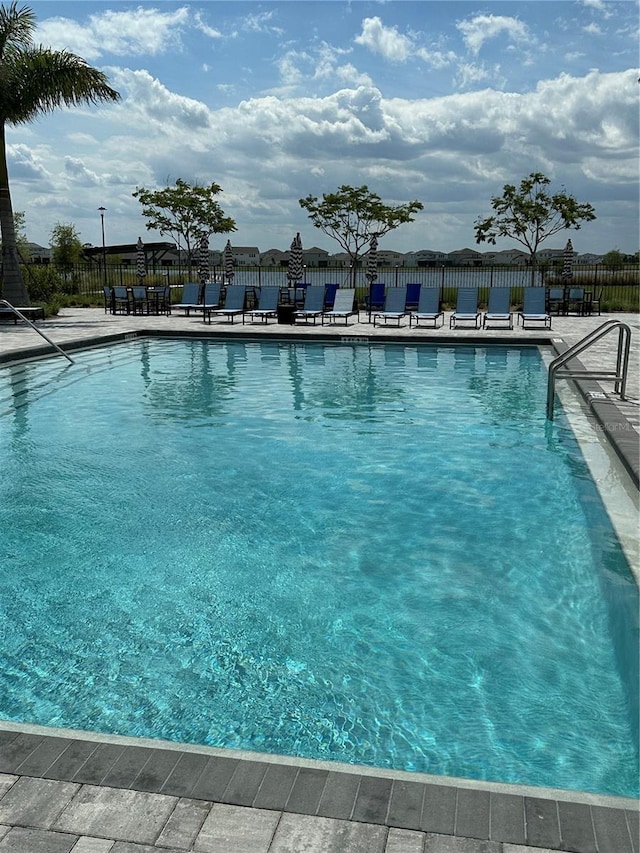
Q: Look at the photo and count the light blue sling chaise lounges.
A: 11